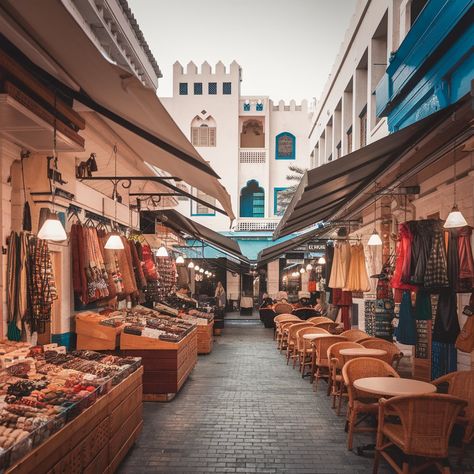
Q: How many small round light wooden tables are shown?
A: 3